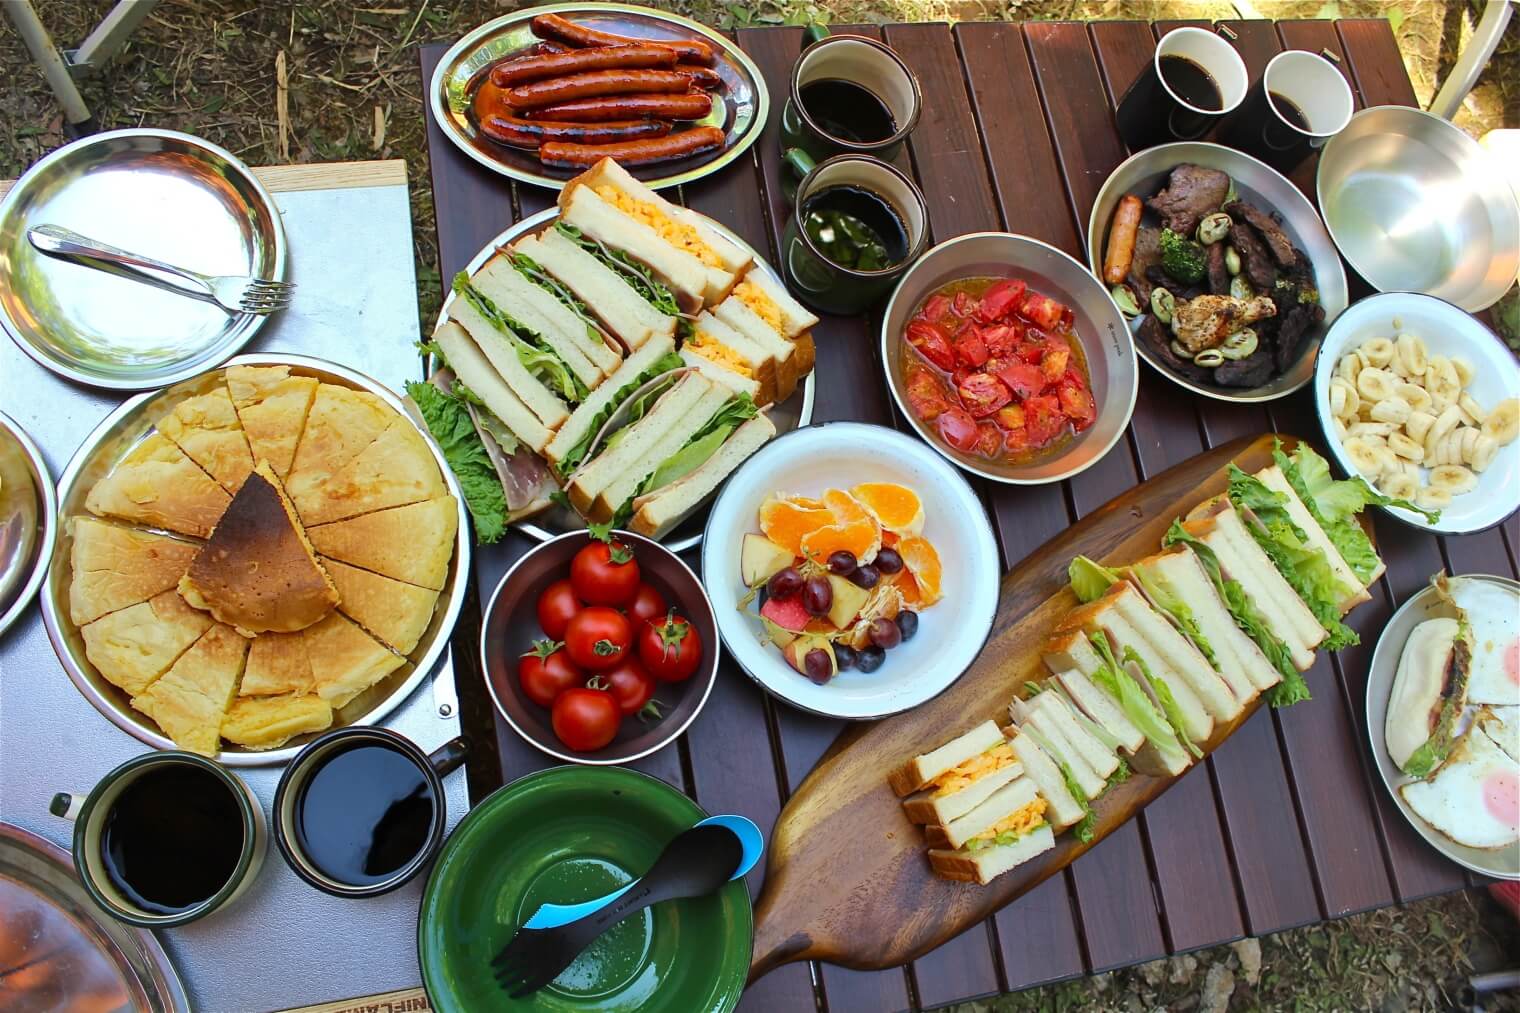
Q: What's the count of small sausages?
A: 1